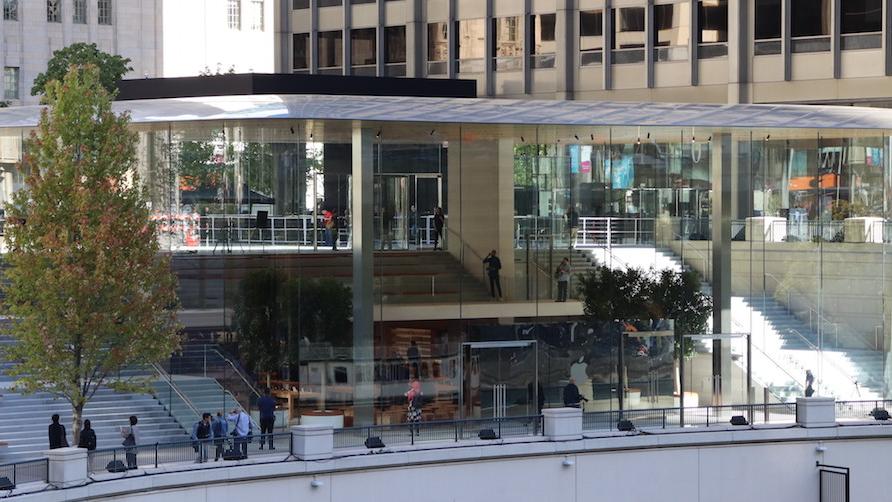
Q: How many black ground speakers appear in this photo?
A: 8